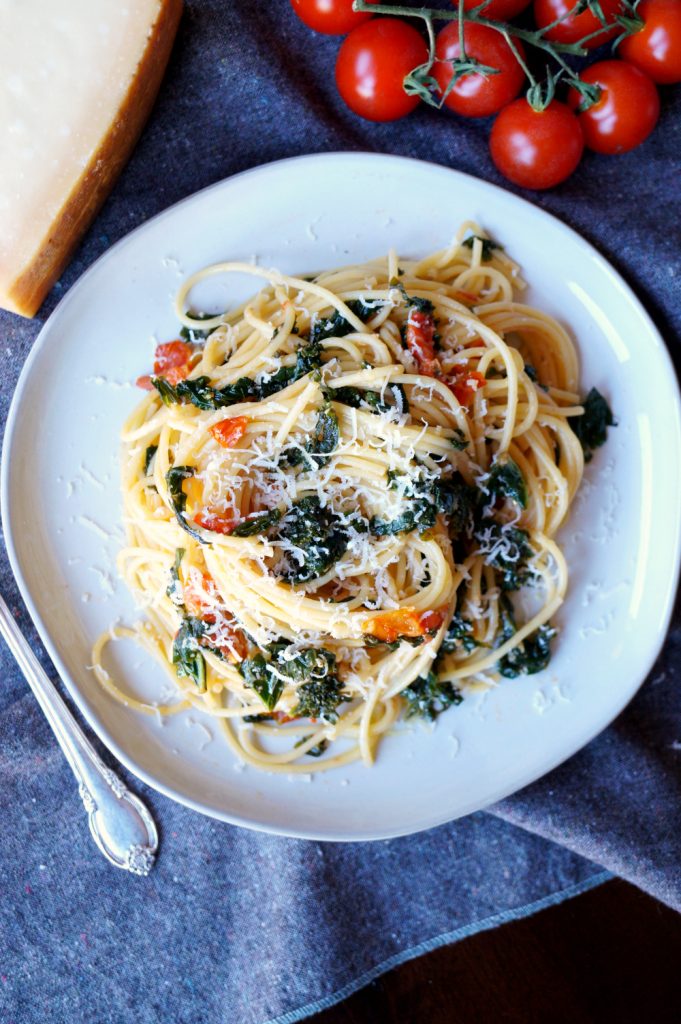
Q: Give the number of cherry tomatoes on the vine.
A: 8